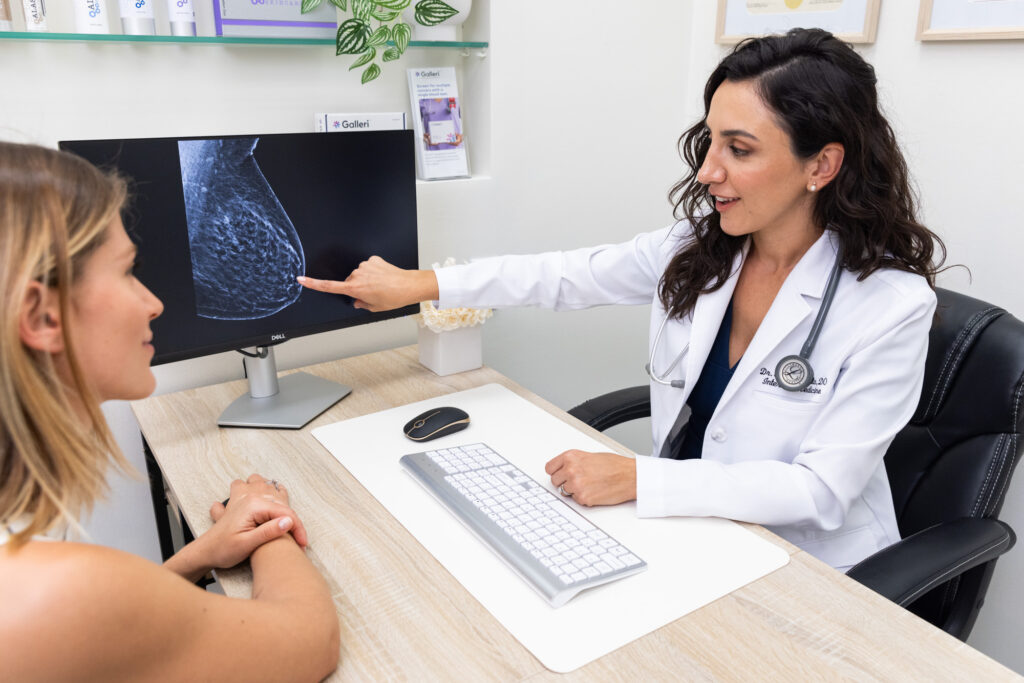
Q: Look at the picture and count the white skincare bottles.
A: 4